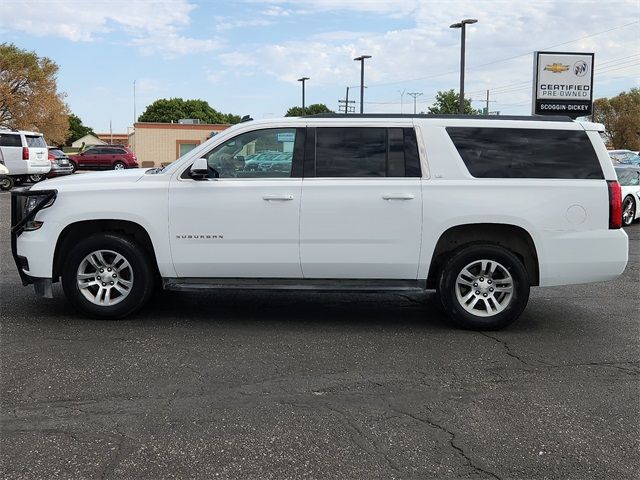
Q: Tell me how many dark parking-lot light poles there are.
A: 3